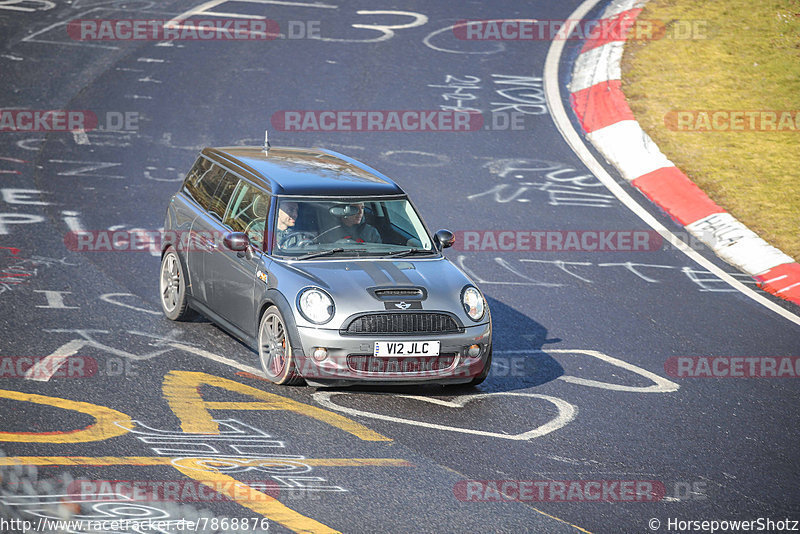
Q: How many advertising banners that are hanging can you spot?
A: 0